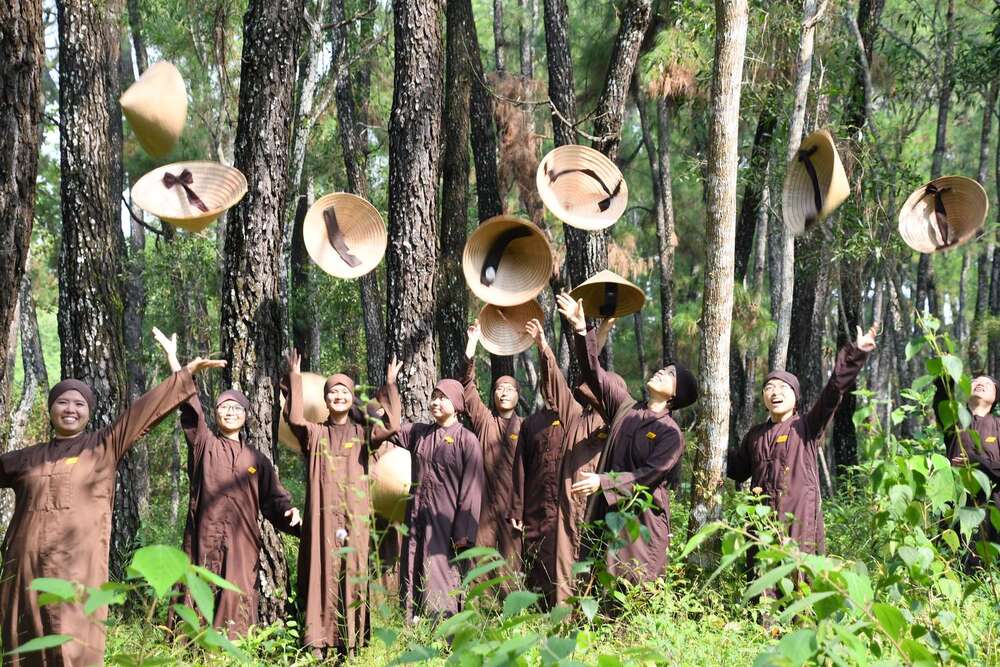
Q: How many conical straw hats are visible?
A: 11